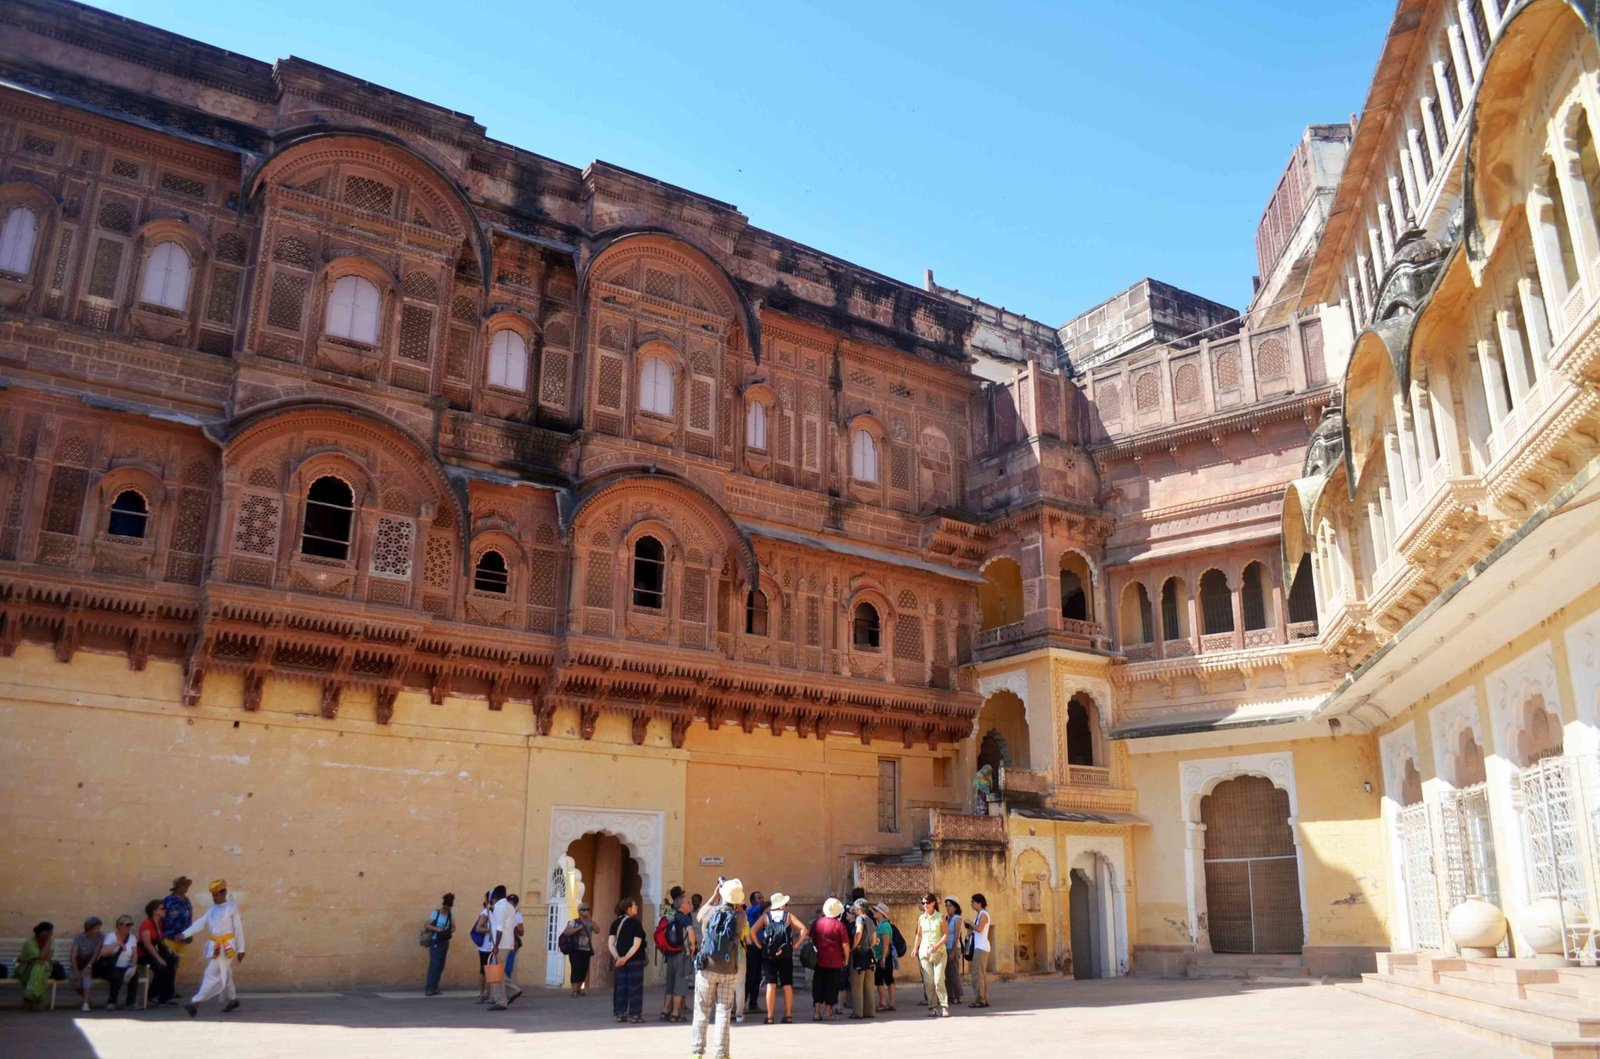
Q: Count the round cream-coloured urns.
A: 2